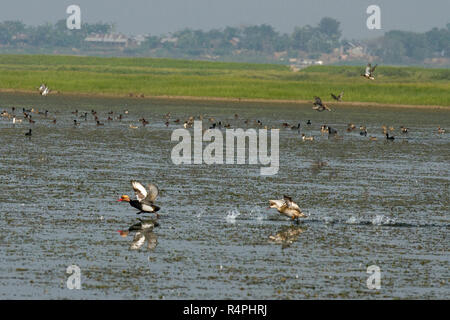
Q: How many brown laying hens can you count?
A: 0